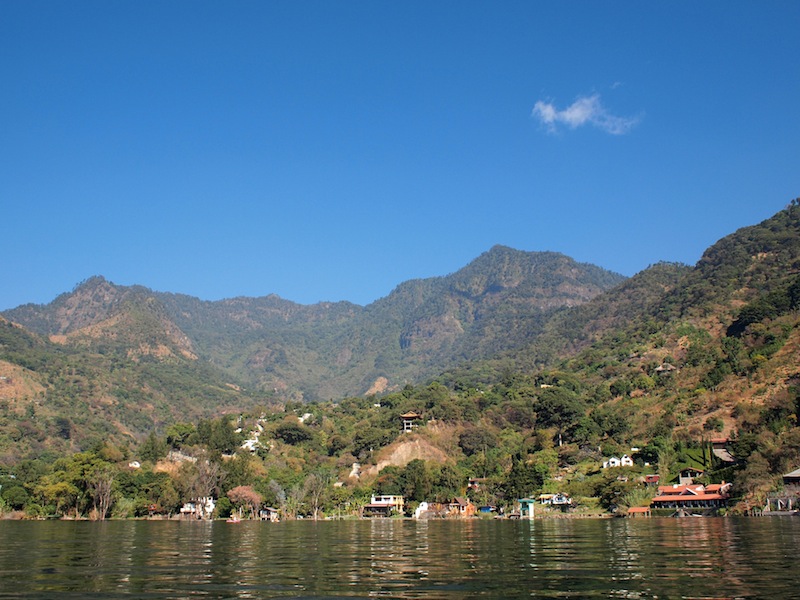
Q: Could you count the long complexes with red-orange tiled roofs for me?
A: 1